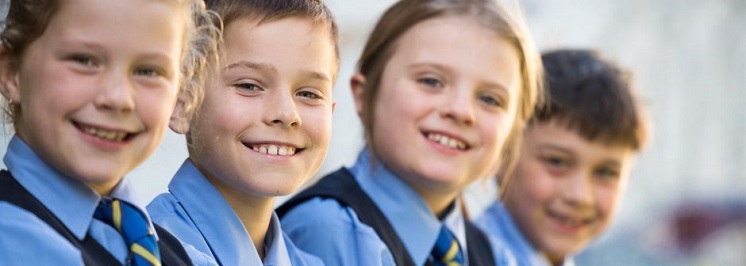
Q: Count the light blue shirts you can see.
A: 4